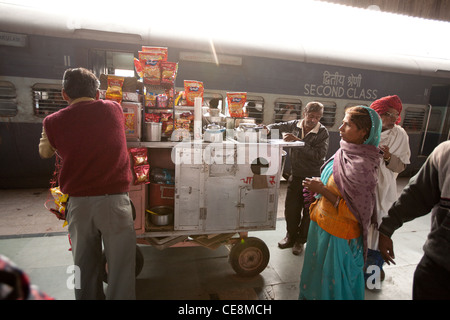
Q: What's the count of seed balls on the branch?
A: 0